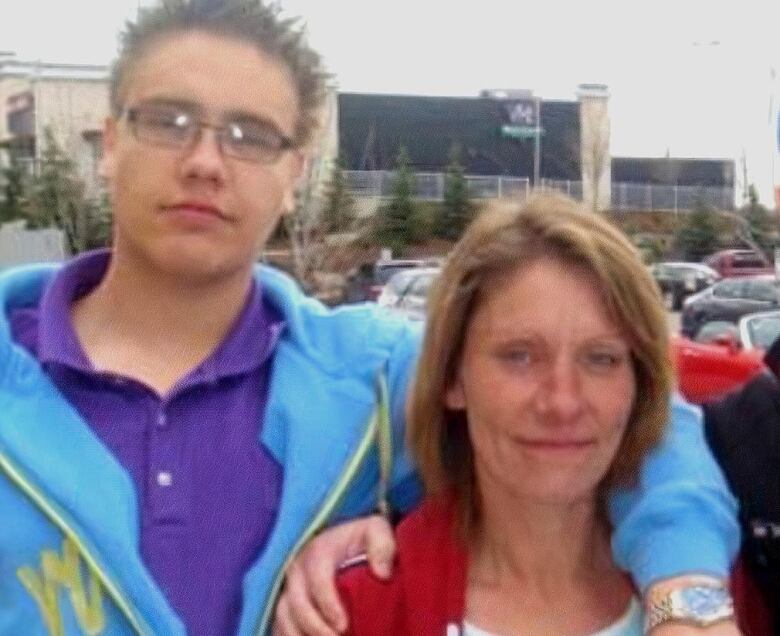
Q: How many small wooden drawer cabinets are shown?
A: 0